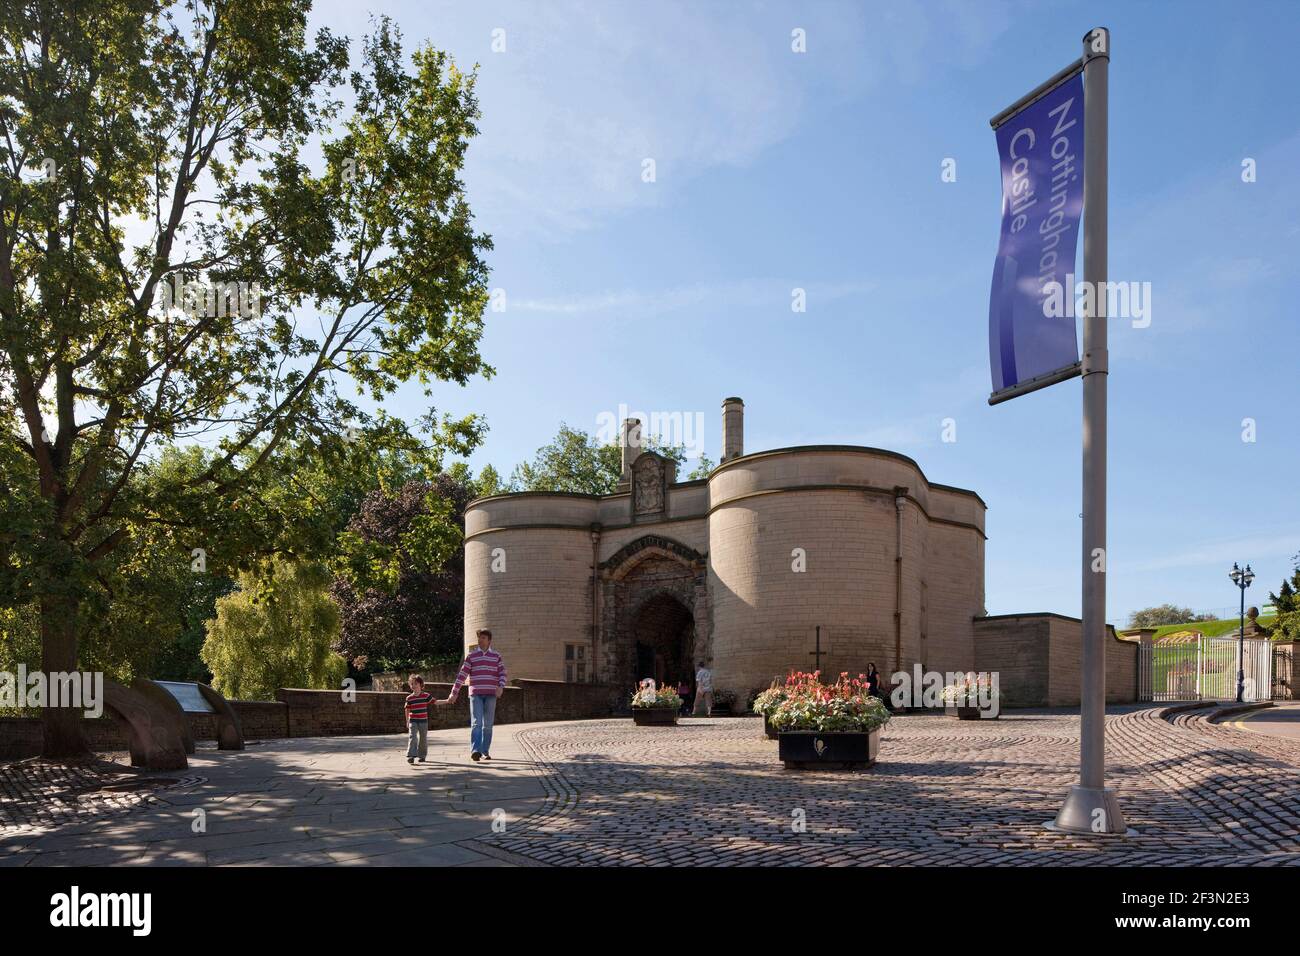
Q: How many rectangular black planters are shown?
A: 4